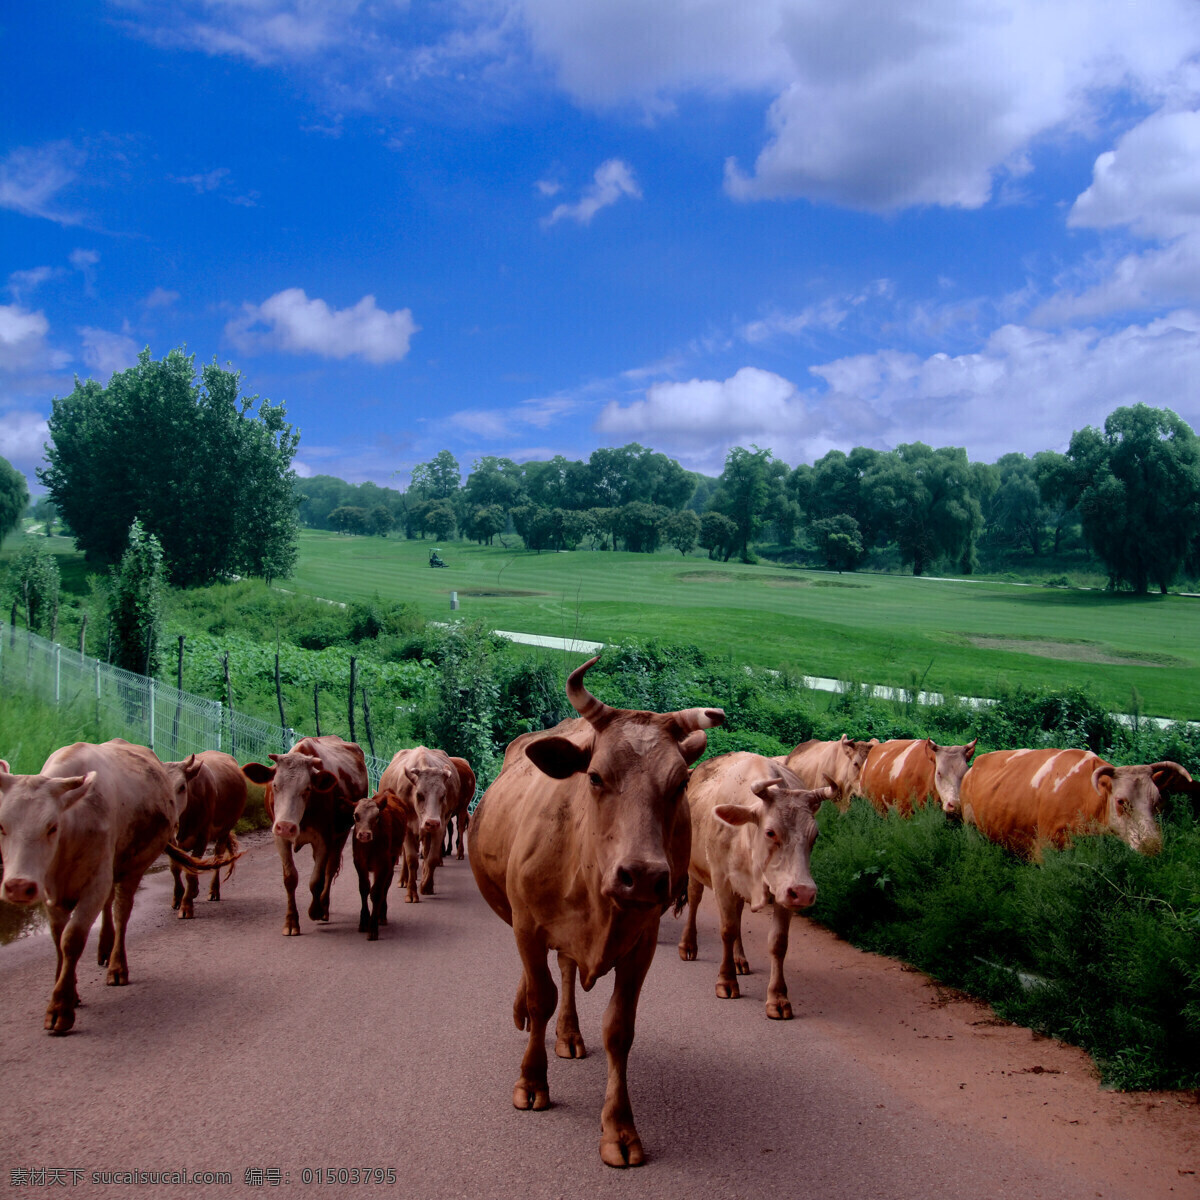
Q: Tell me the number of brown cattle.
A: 11